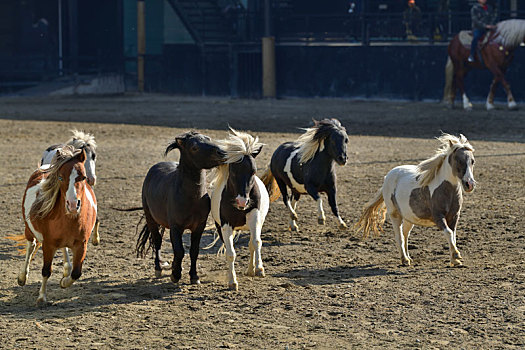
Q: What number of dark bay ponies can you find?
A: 1